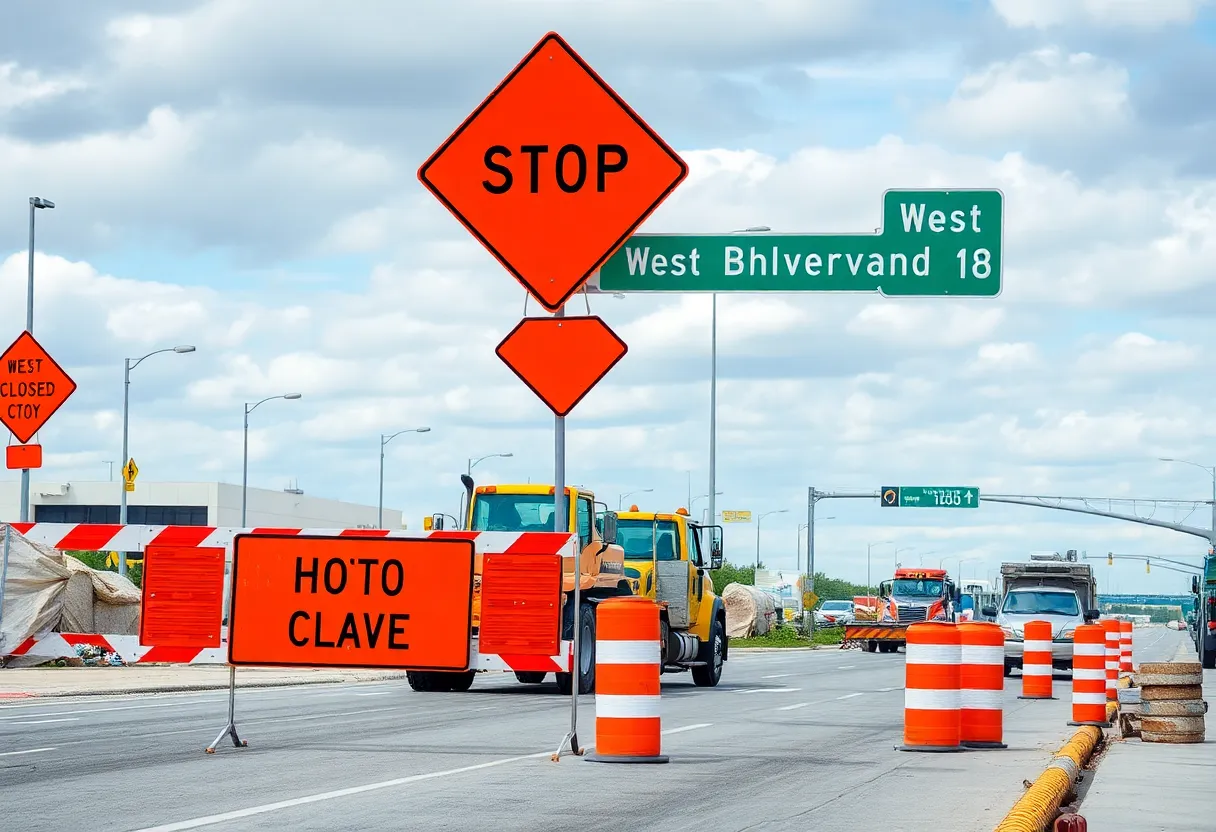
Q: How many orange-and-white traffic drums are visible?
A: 7